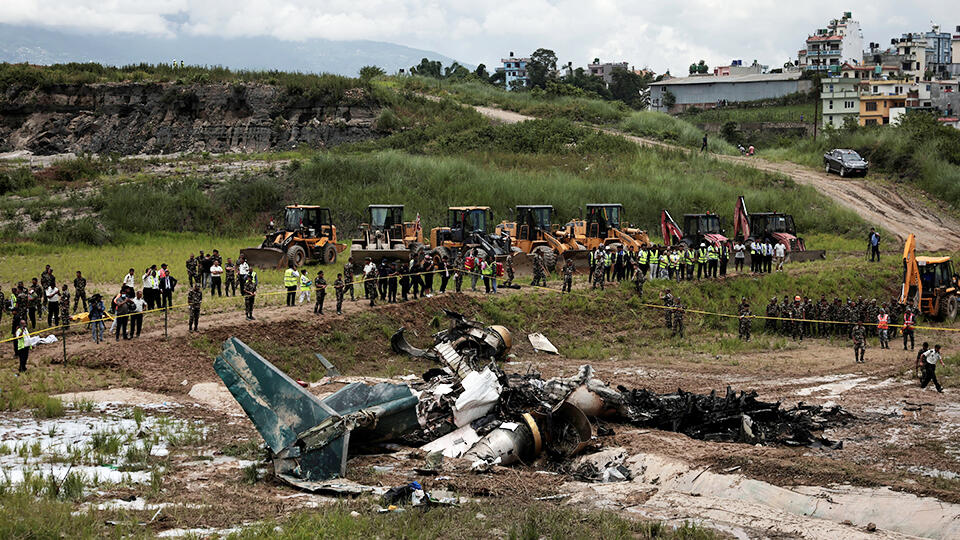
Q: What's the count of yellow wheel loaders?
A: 5